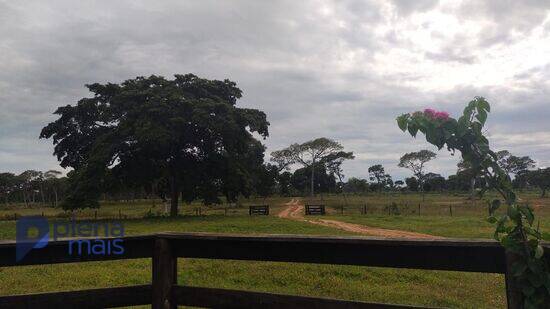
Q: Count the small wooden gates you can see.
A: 2